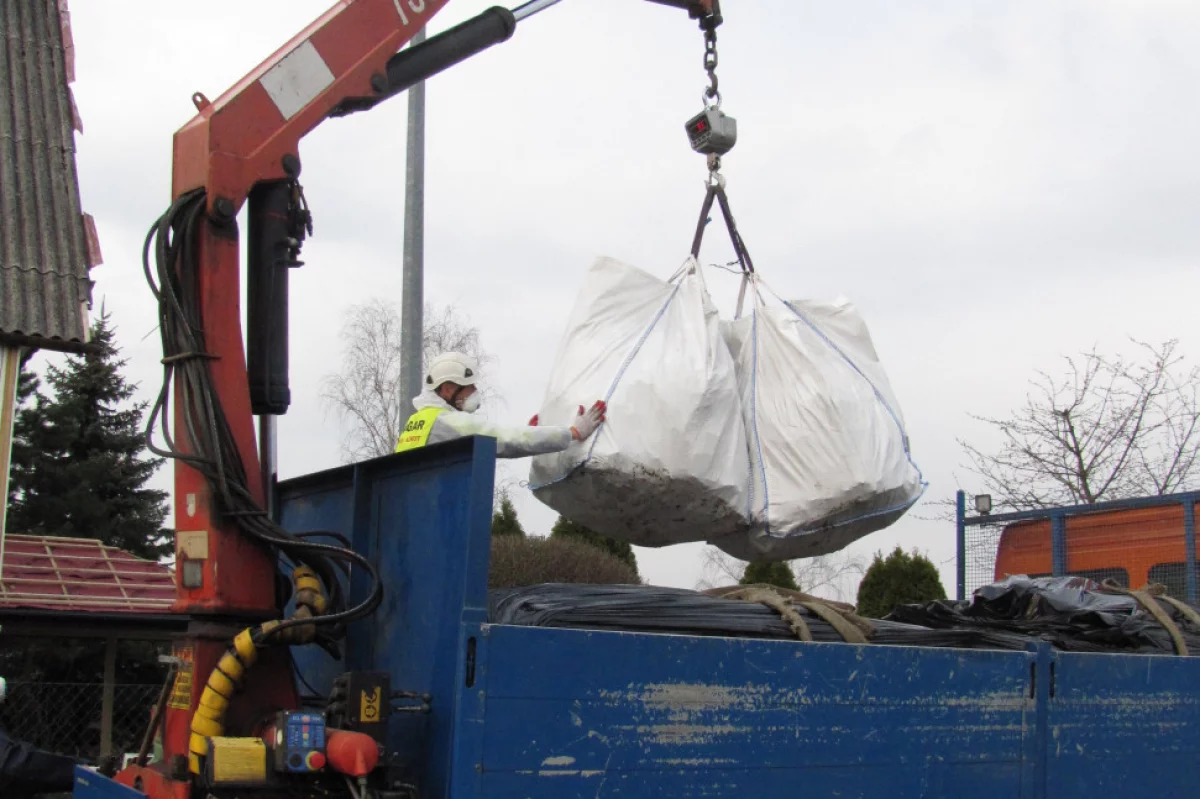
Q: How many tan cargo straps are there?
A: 4